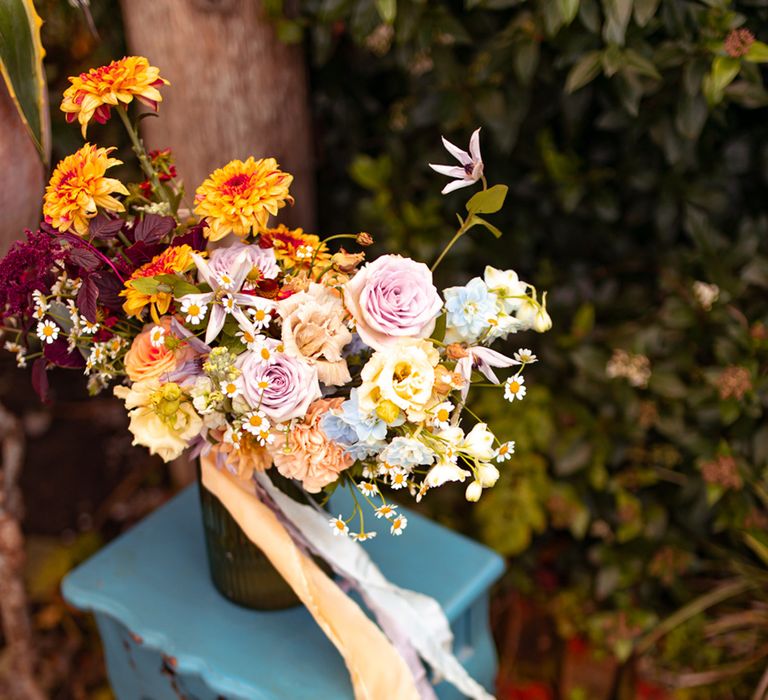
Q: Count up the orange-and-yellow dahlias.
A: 5